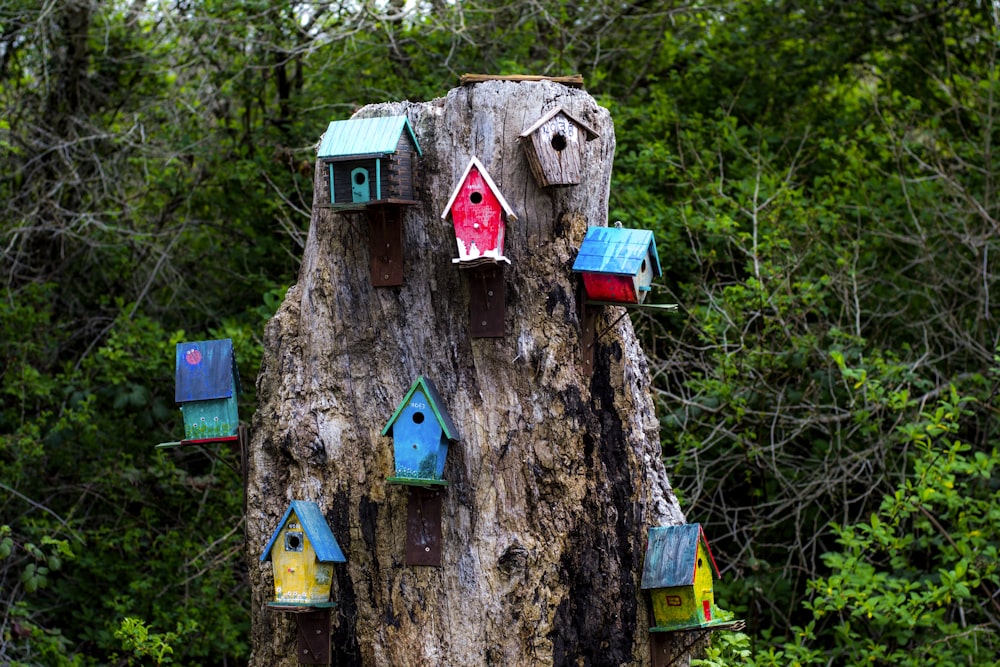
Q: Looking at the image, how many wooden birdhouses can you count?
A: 8